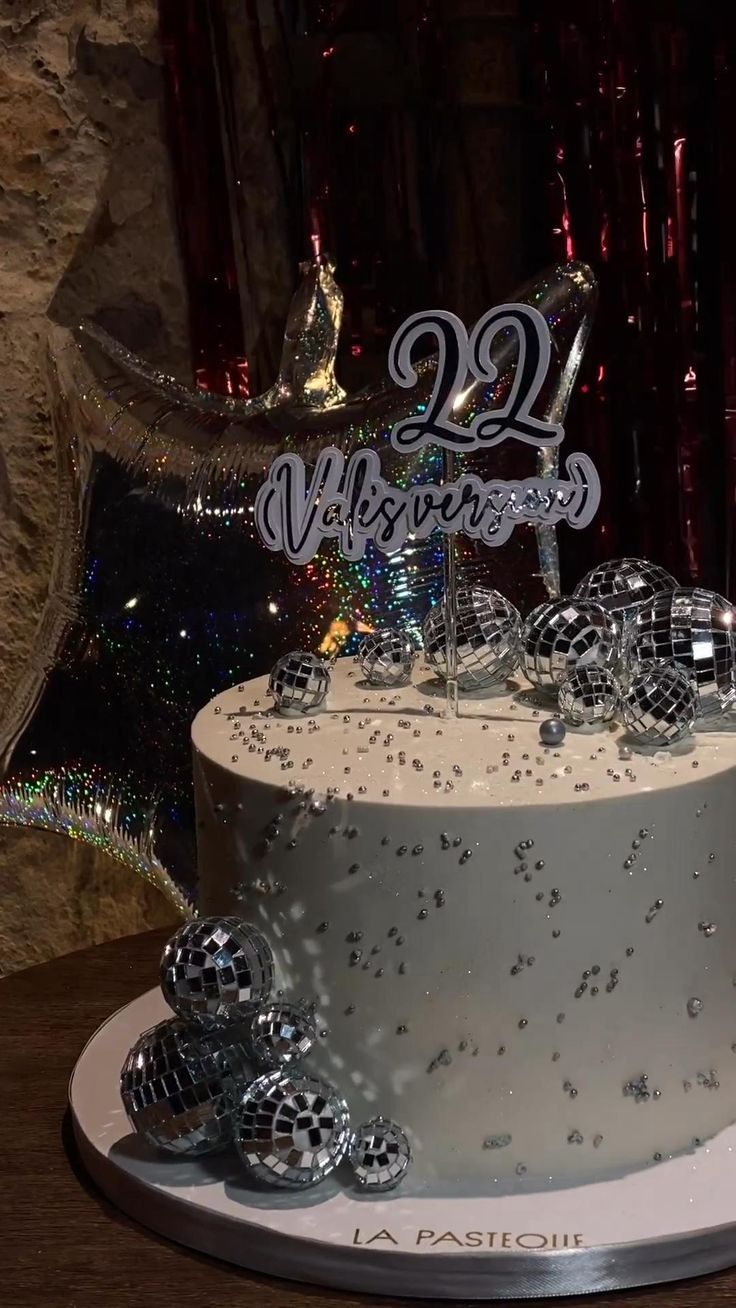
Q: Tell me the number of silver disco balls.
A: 13